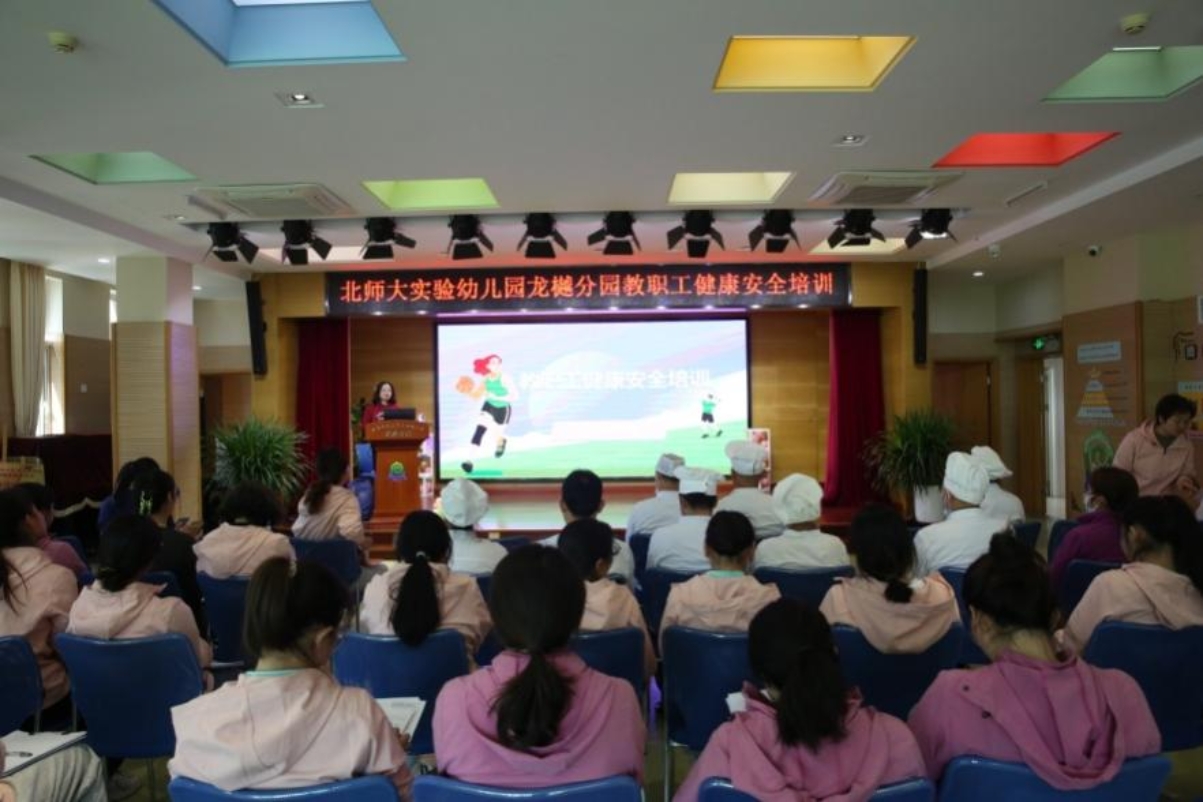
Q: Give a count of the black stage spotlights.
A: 10